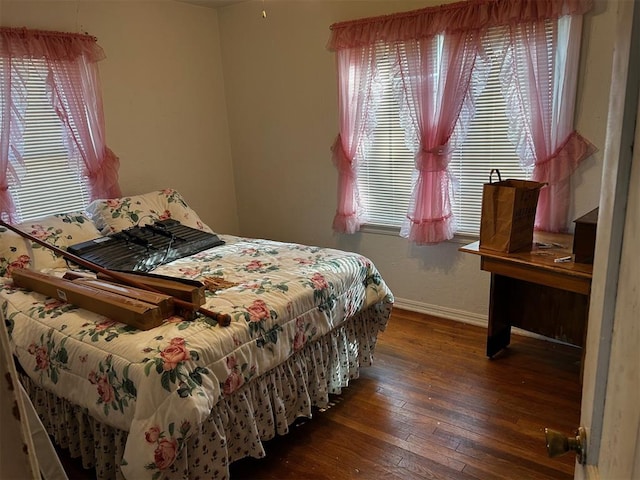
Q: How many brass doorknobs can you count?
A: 1